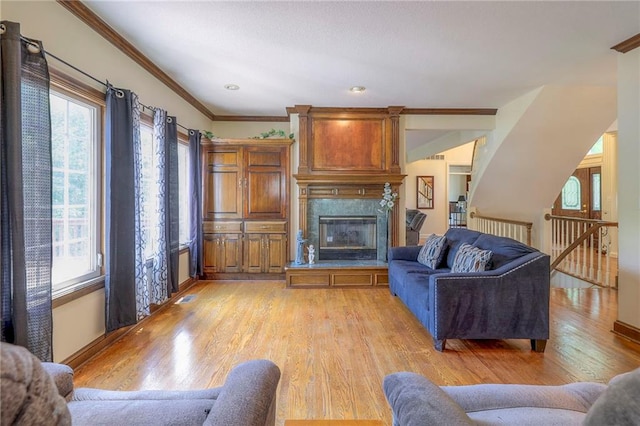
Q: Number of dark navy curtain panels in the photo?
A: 4